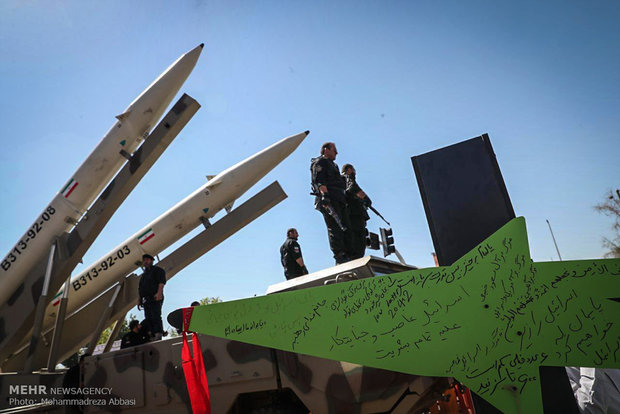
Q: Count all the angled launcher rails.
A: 2